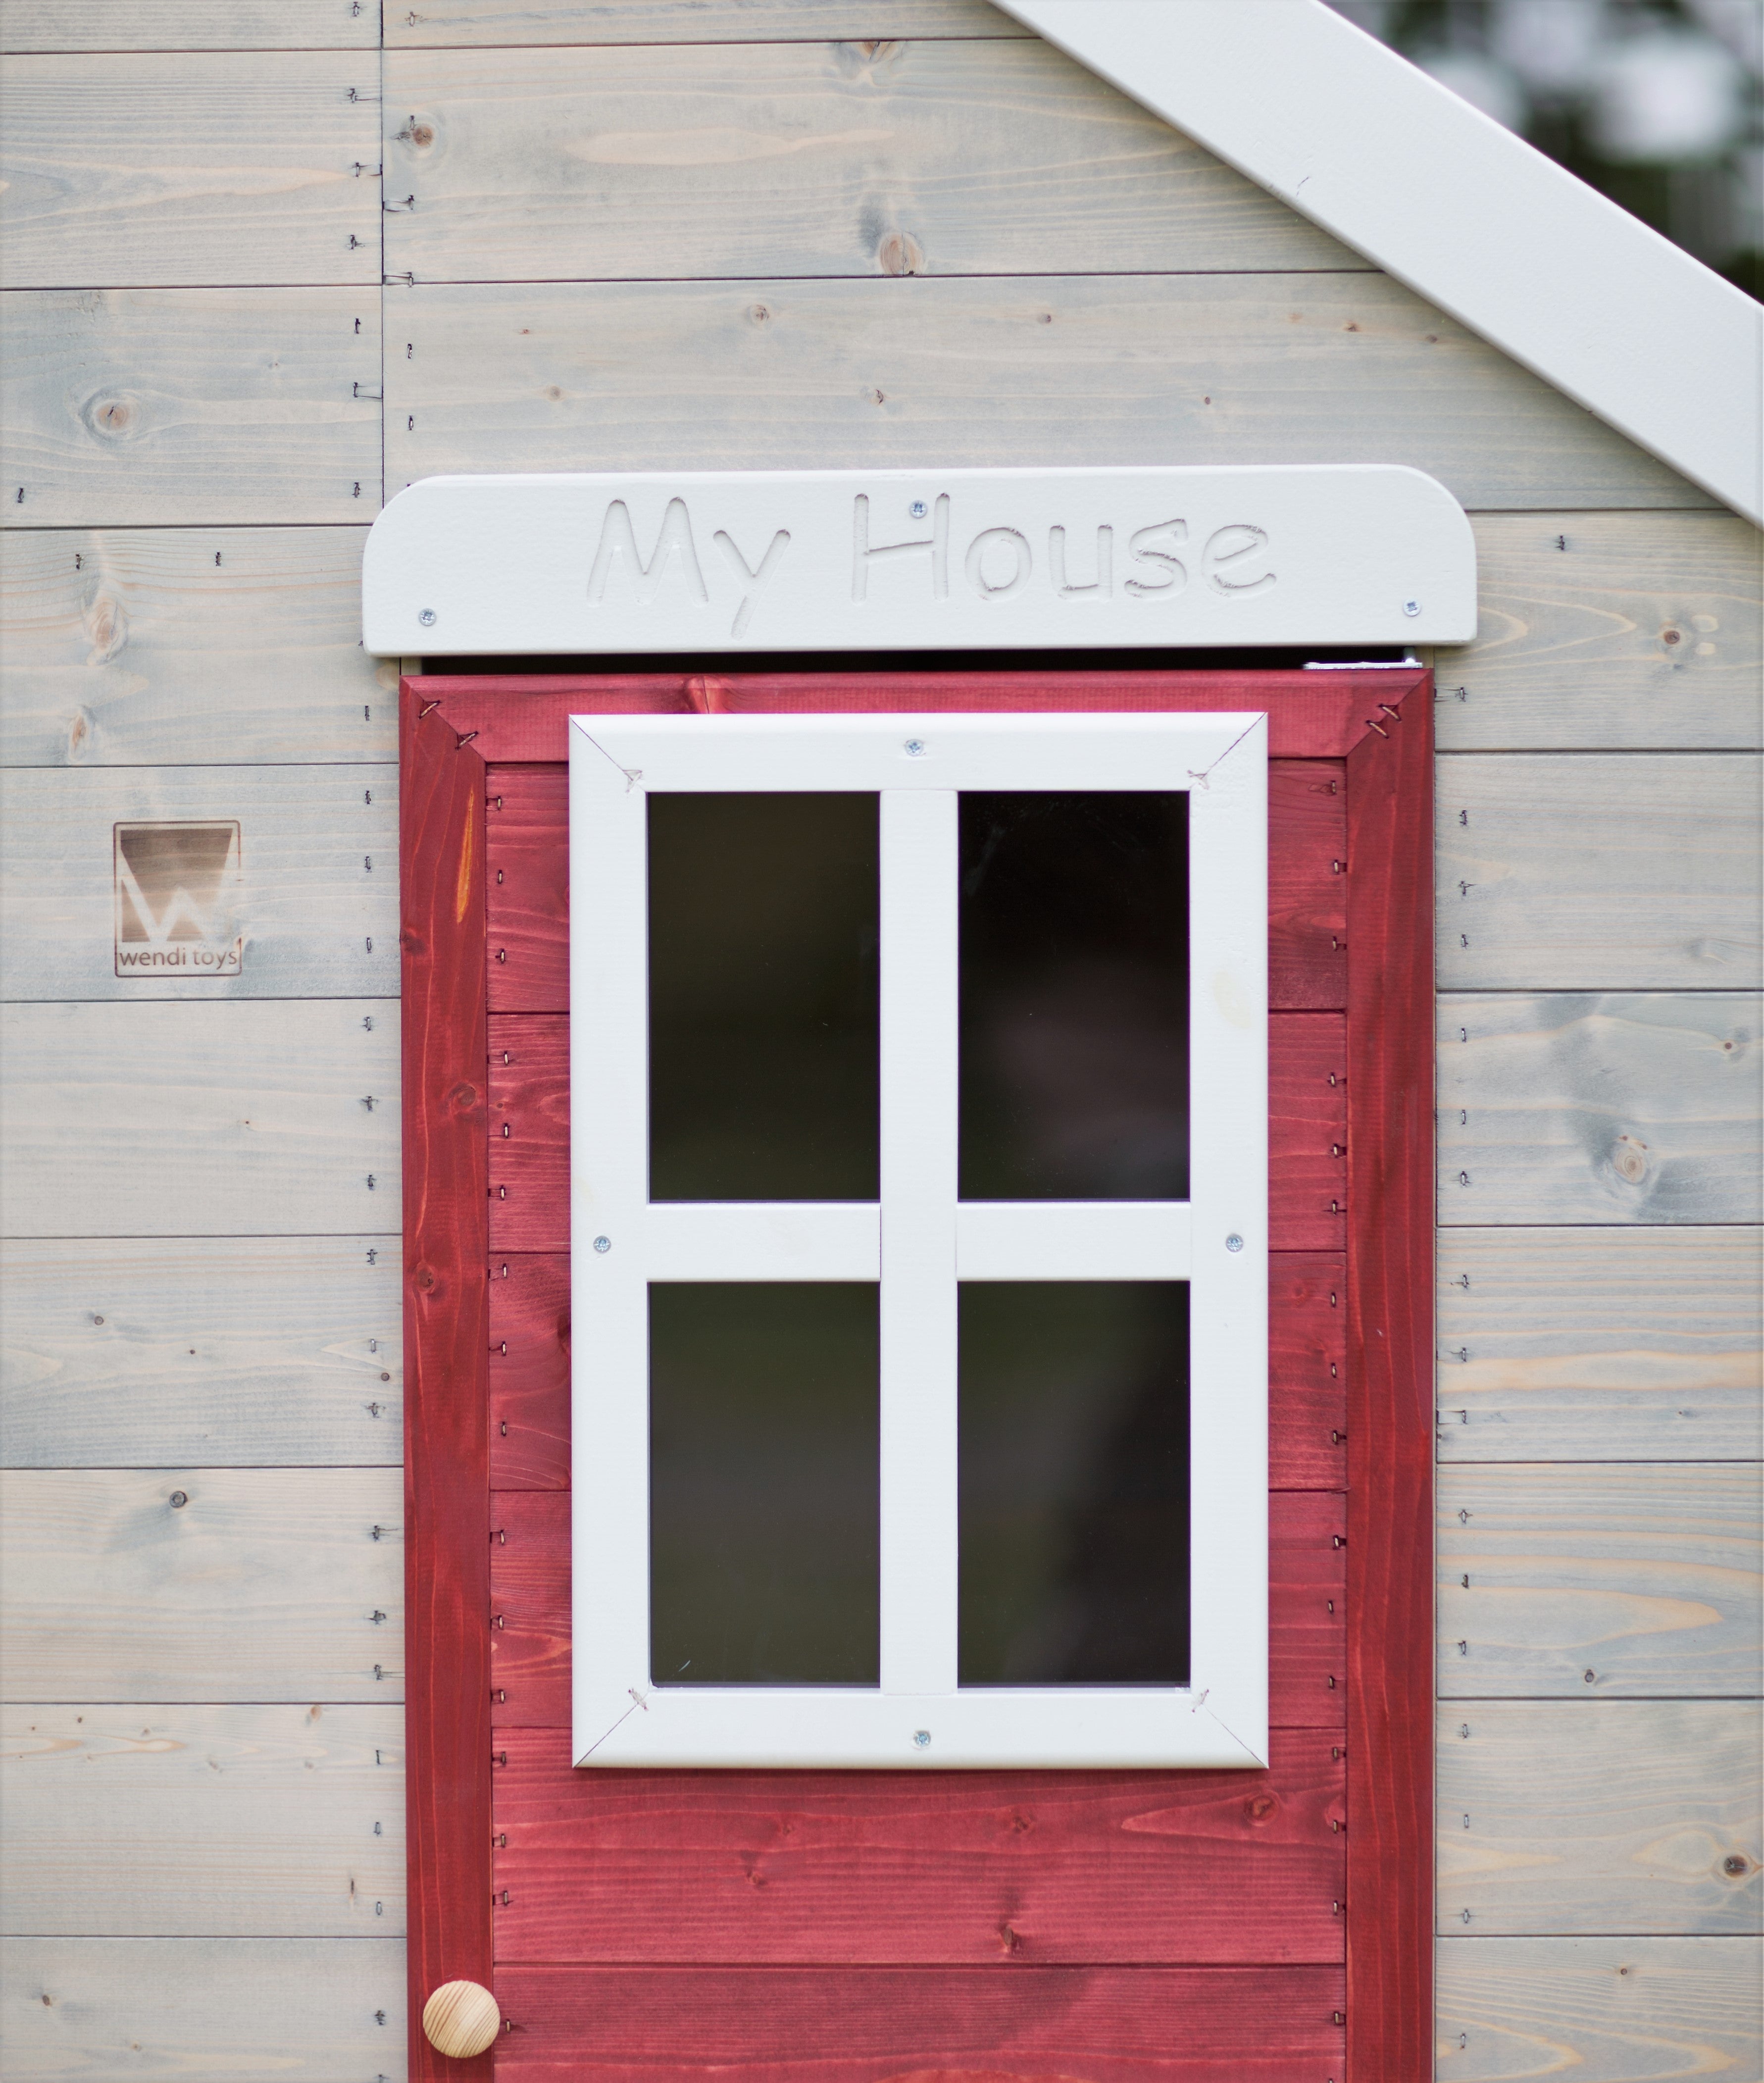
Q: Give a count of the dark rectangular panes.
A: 4